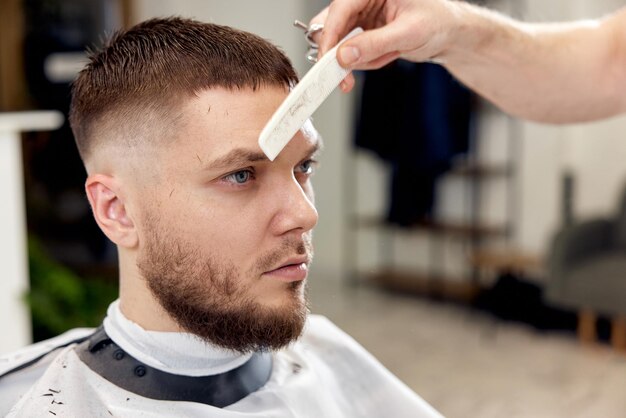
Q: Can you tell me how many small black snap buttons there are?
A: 2